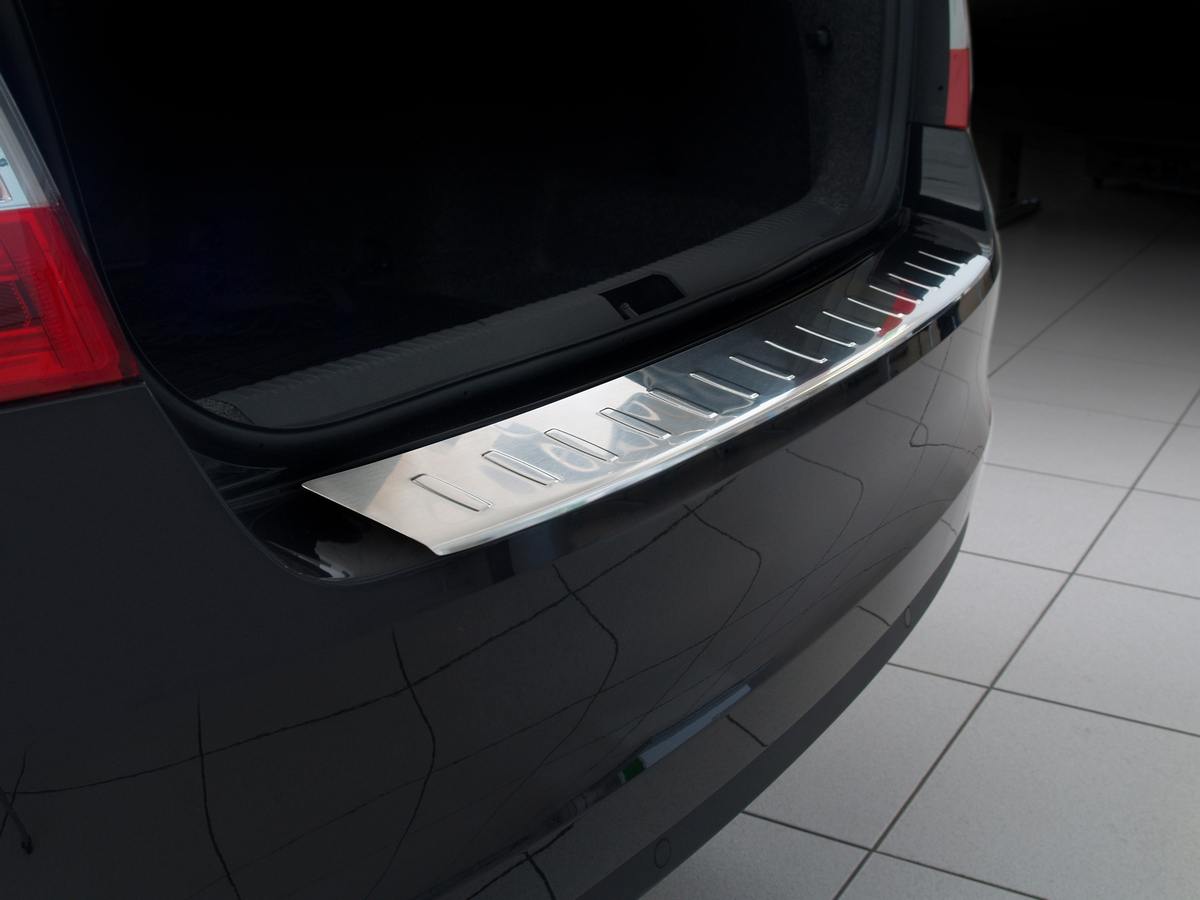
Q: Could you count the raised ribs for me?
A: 15